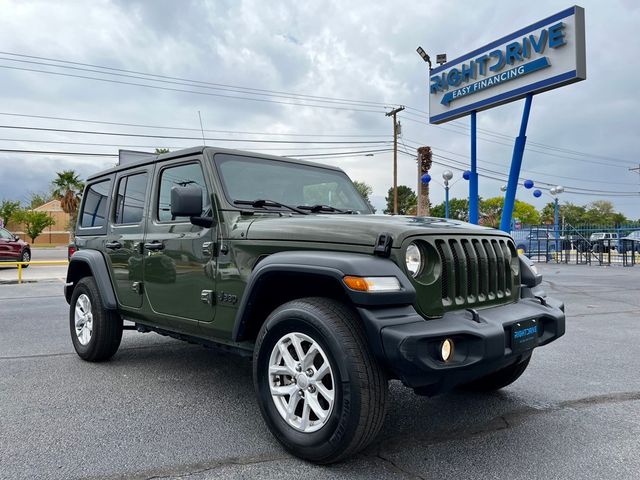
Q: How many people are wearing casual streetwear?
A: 0